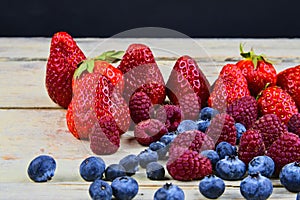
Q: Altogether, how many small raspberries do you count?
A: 13